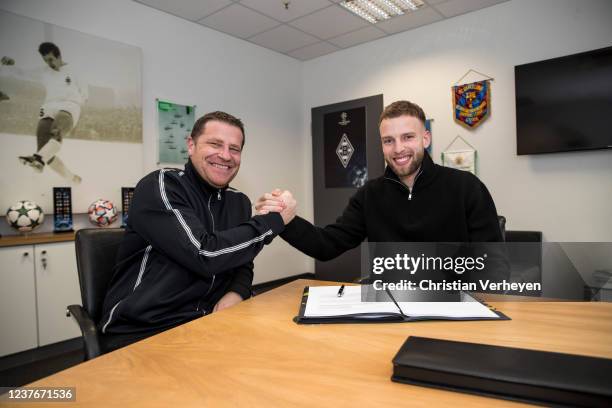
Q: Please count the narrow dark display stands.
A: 2